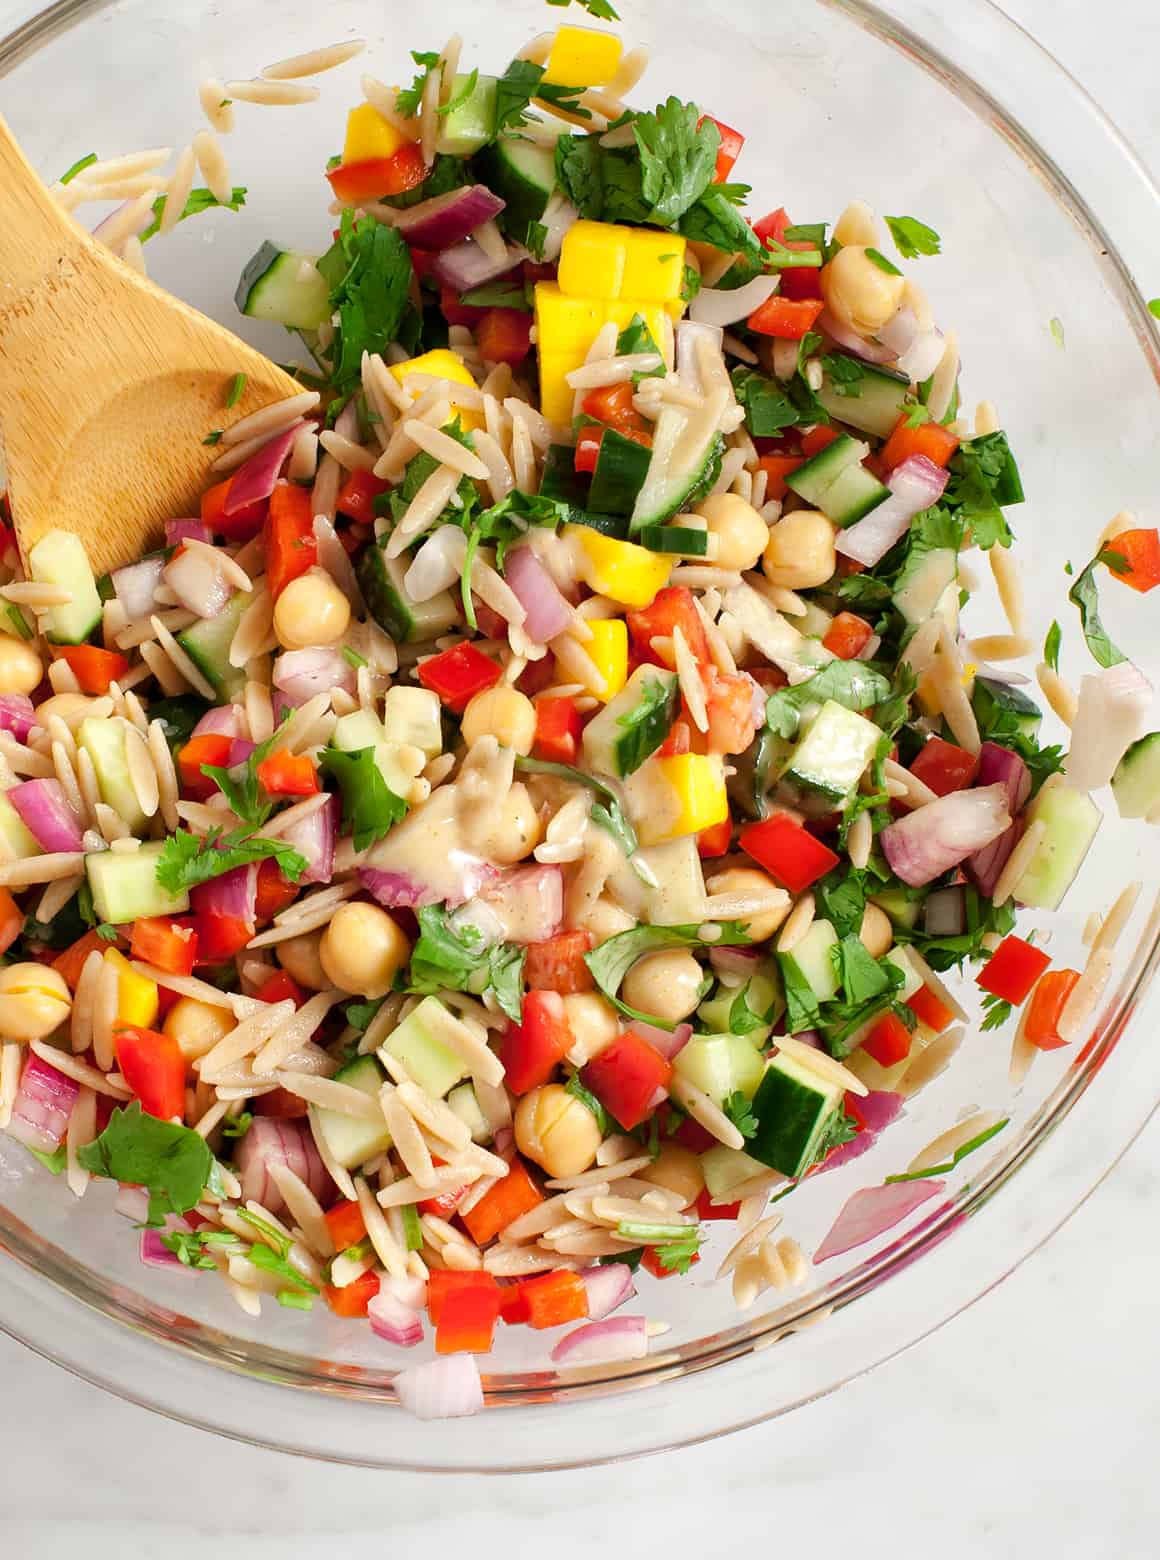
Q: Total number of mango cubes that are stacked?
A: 4